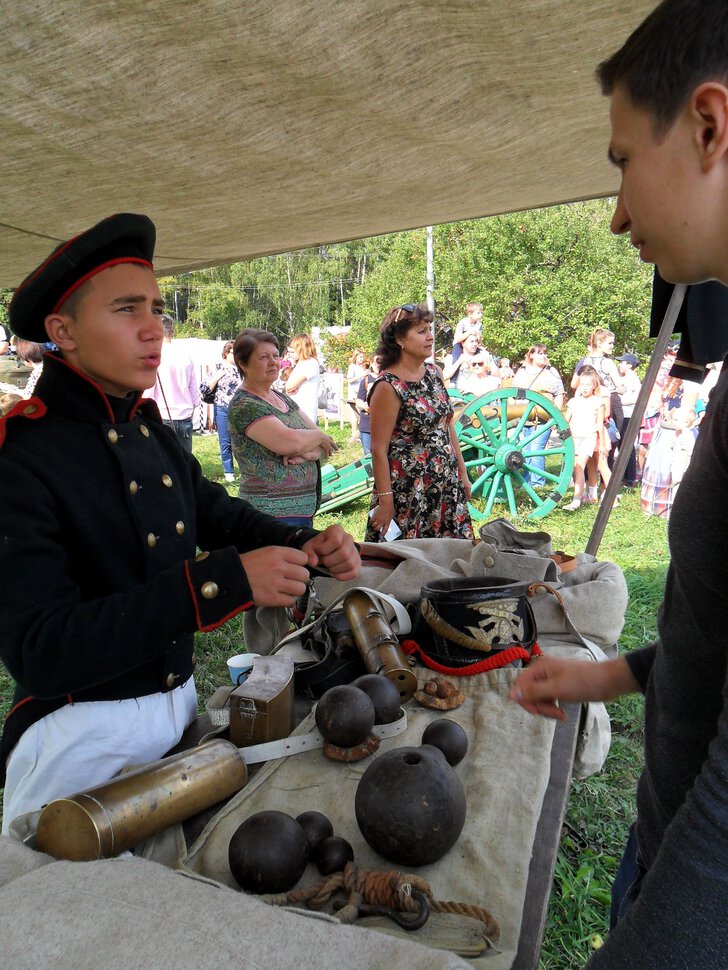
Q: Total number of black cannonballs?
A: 7